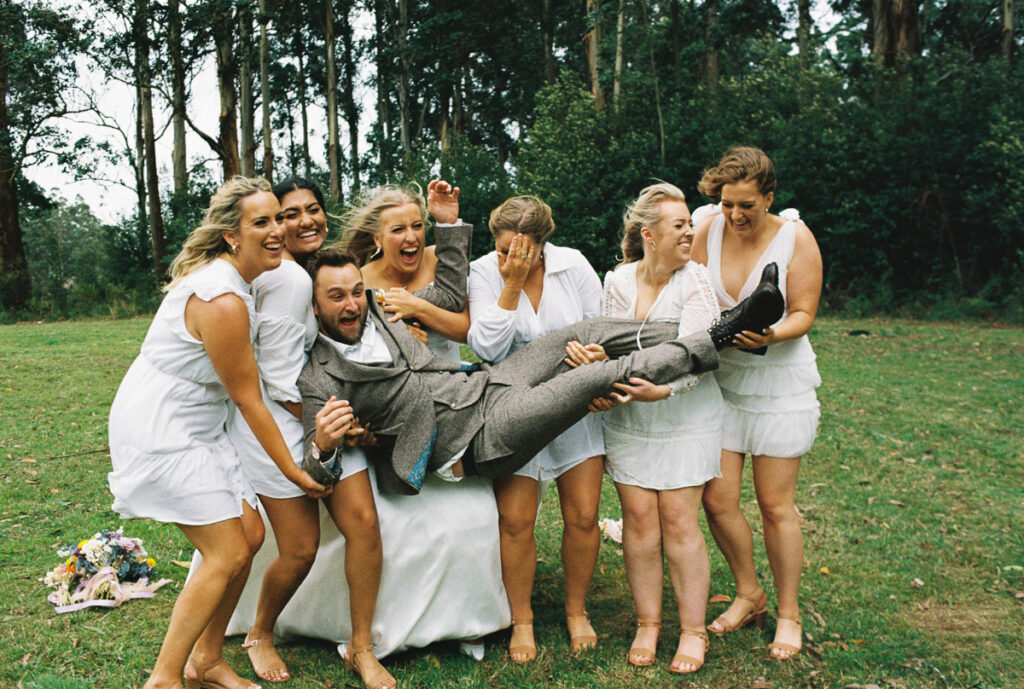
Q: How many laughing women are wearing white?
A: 6